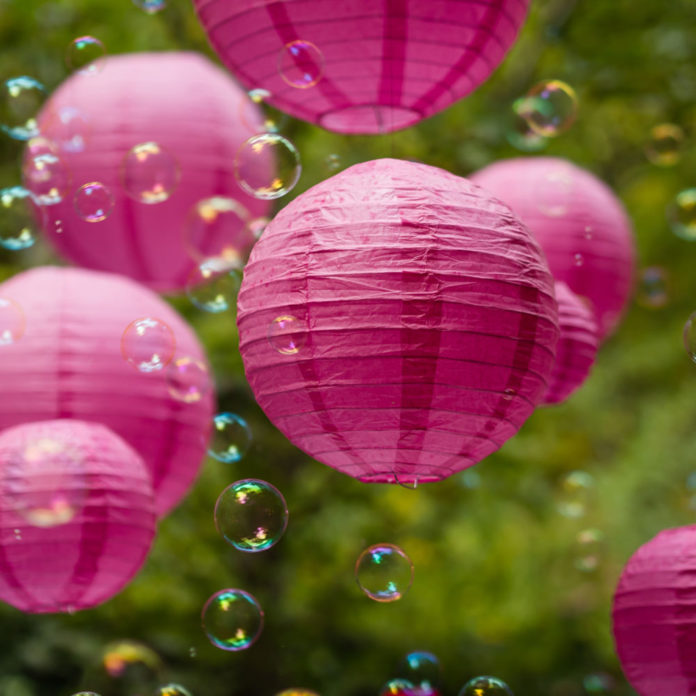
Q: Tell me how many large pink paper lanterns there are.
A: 8